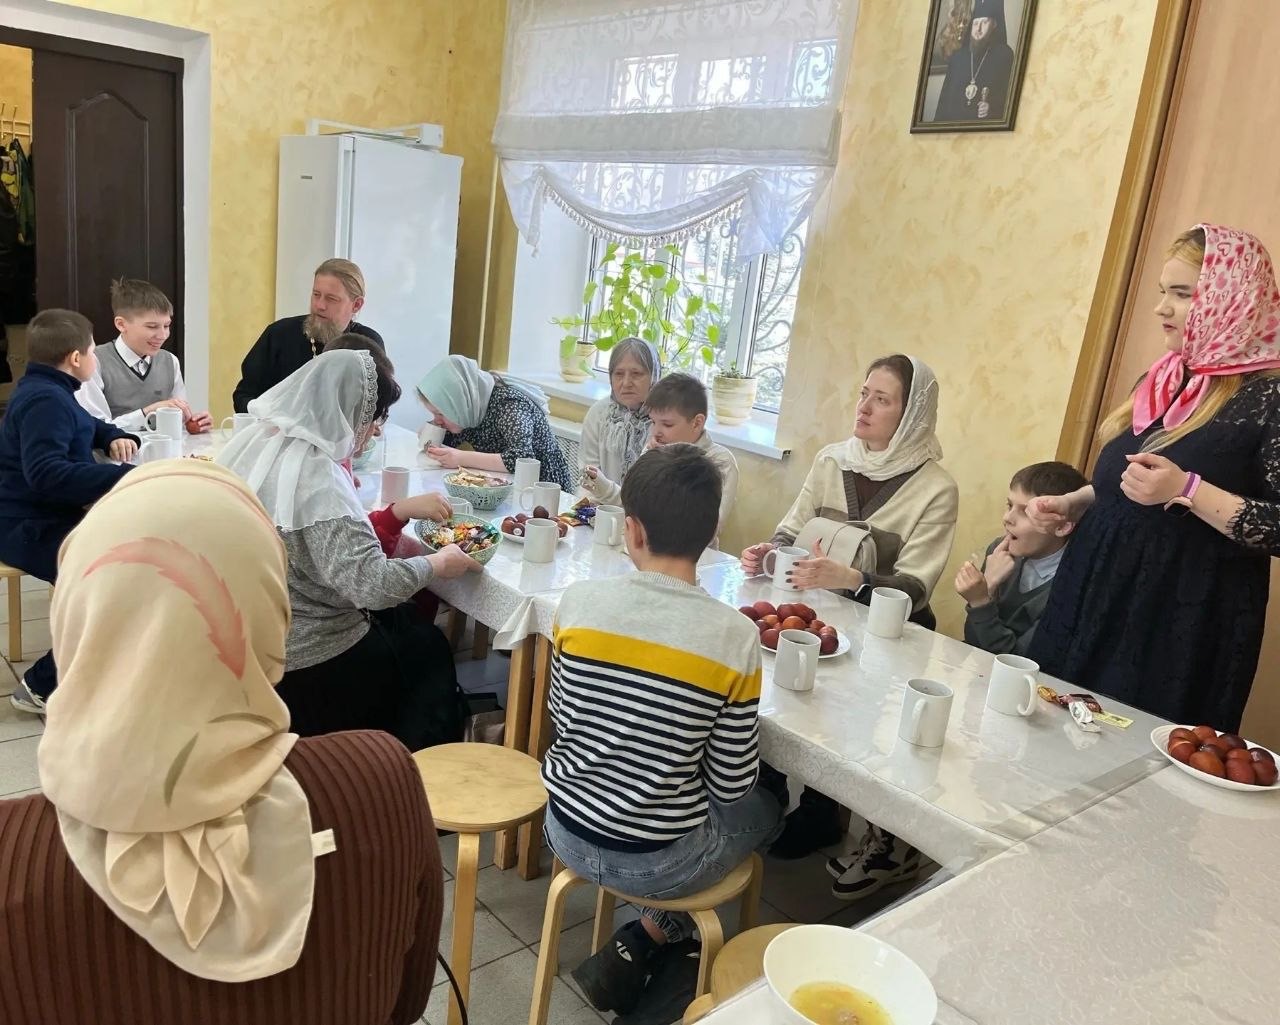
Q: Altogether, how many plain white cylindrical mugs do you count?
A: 15